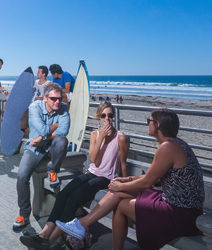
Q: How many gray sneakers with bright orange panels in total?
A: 2